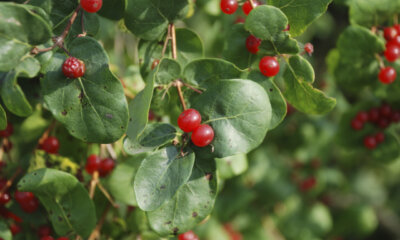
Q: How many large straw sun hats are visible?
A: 0